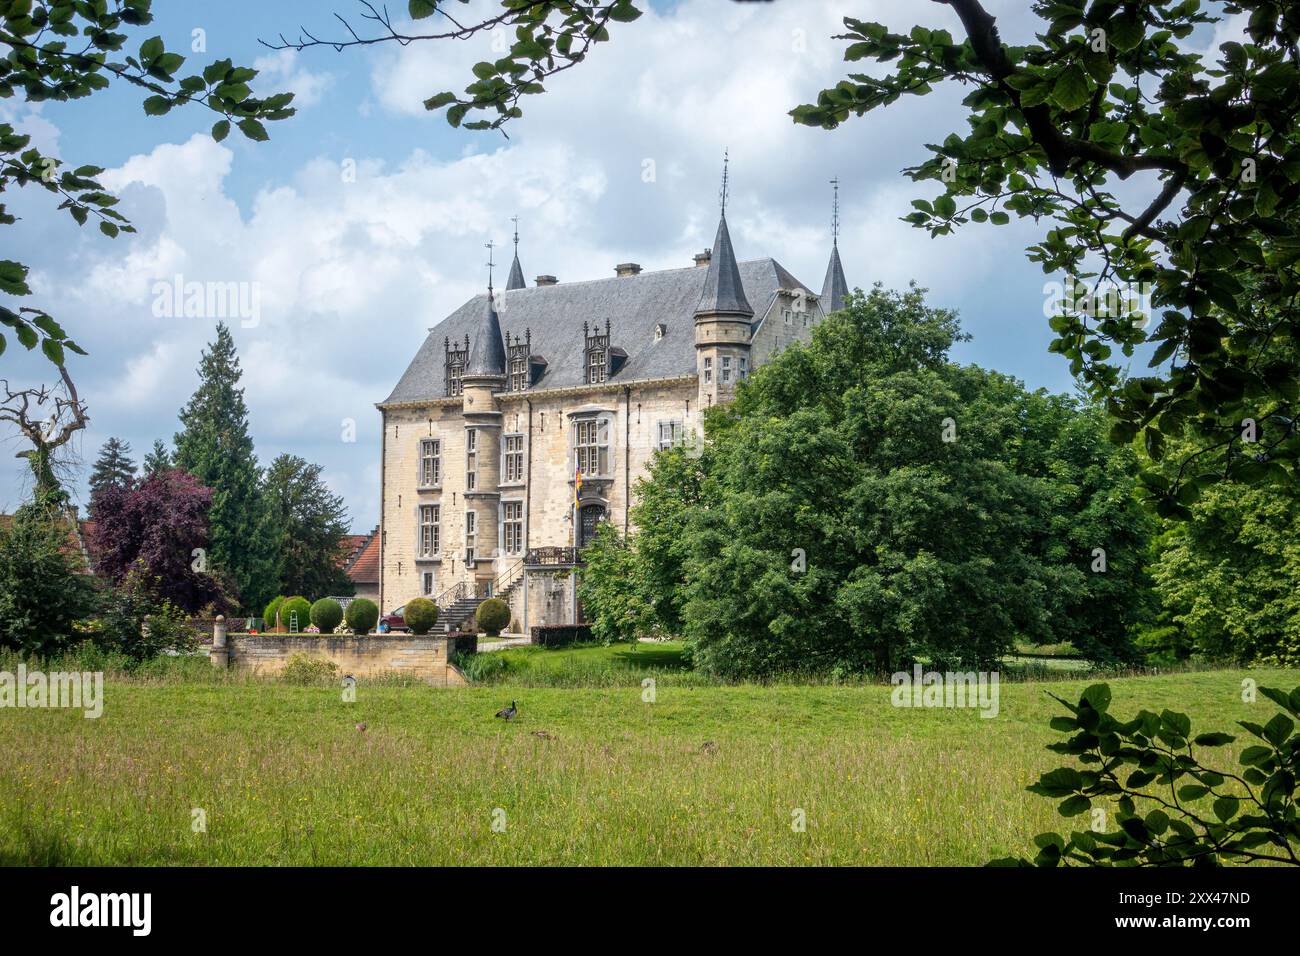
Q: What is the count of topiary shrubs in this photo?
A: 6